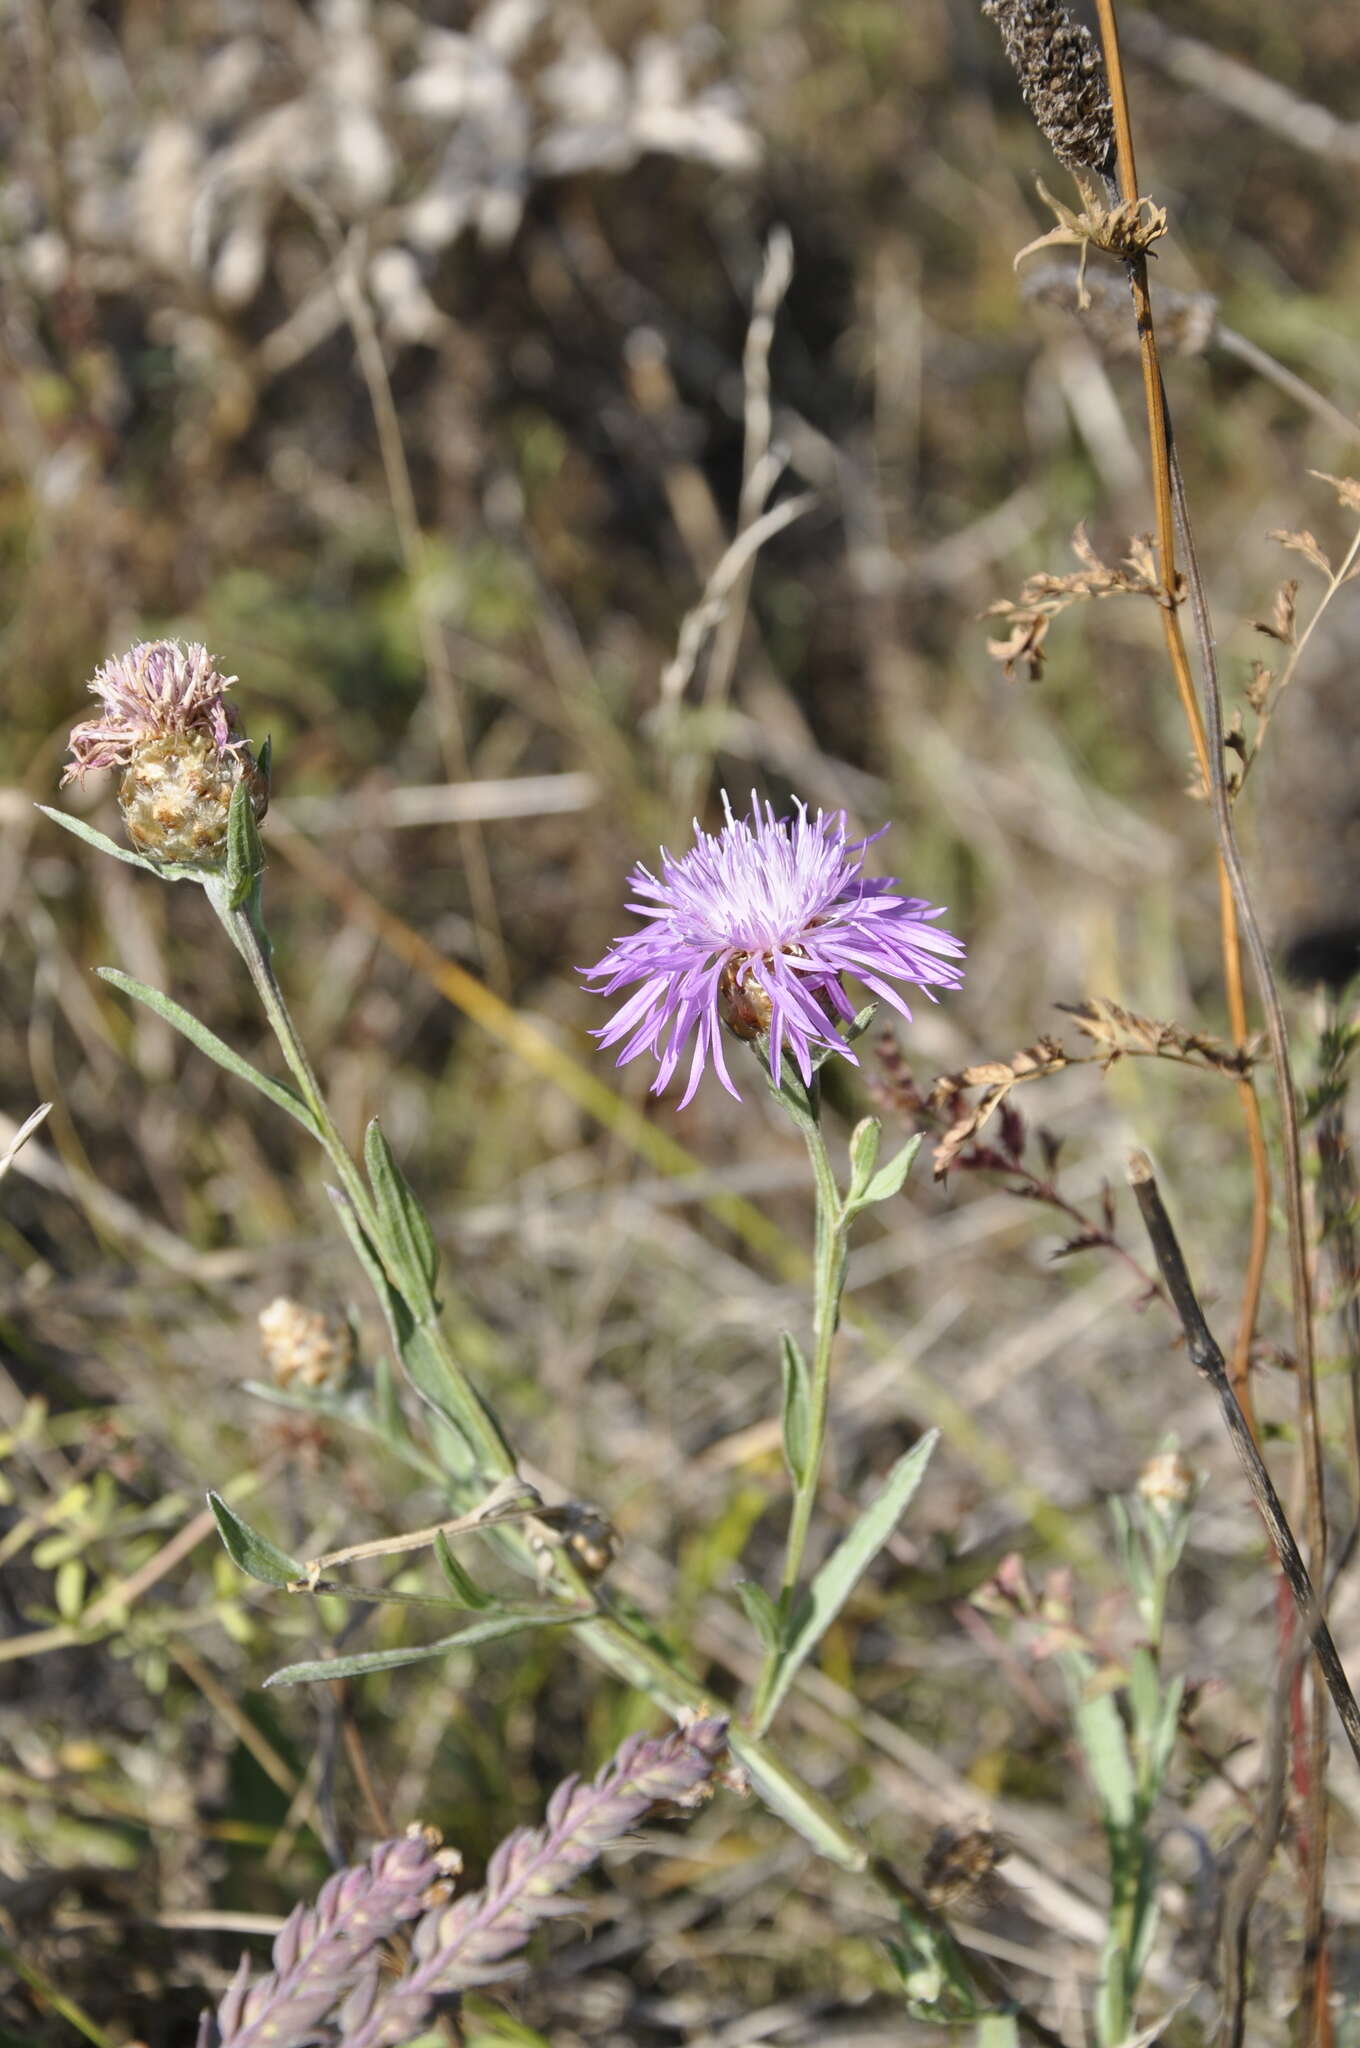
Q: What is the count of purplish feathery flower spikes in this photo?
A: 2